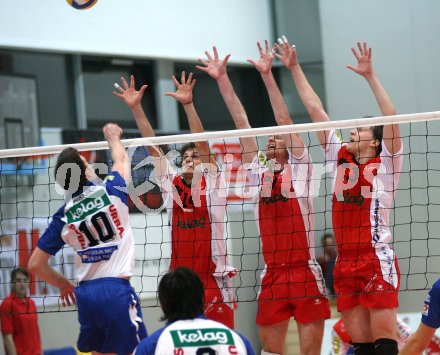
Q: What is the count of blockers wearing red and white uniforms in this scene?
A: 3